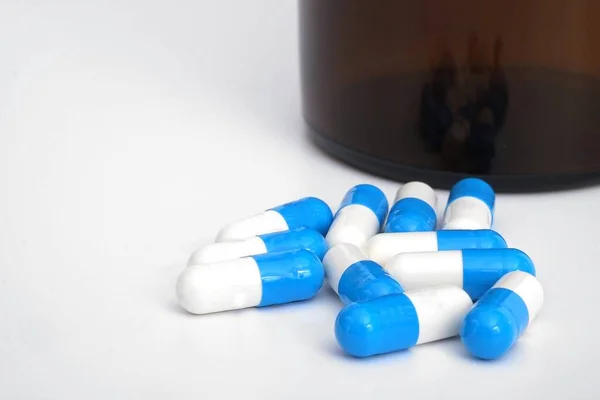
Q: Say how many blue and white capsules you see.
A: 11